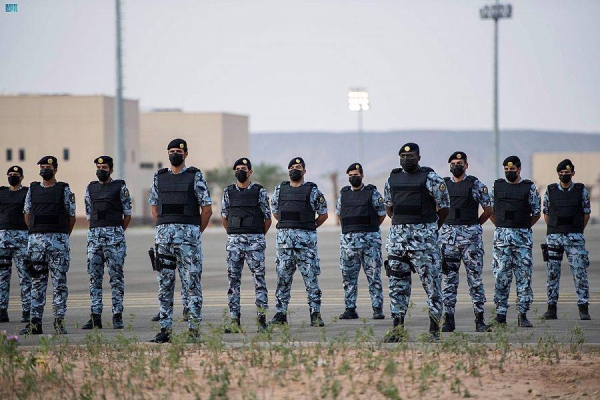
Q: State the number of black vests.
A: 11